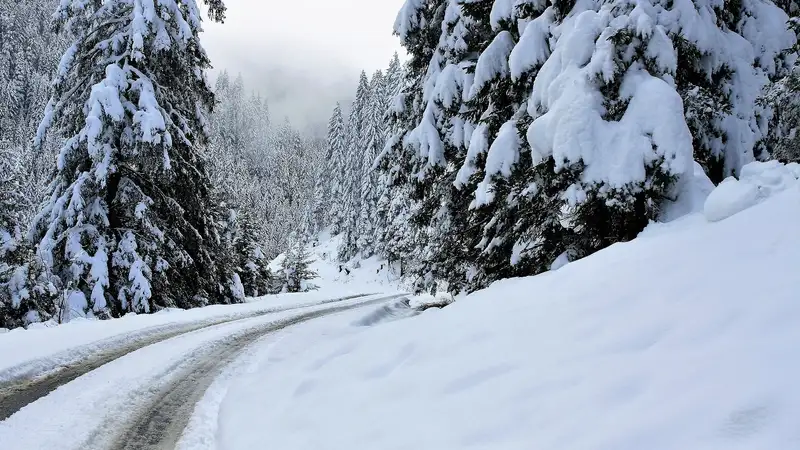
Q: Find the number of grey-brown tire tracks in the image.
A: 2